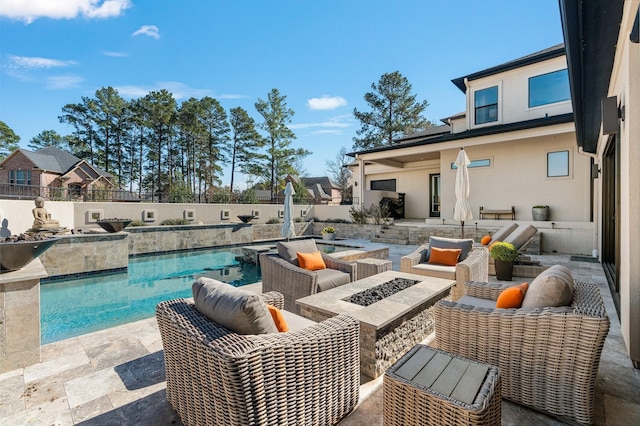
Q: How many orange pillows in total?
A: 6